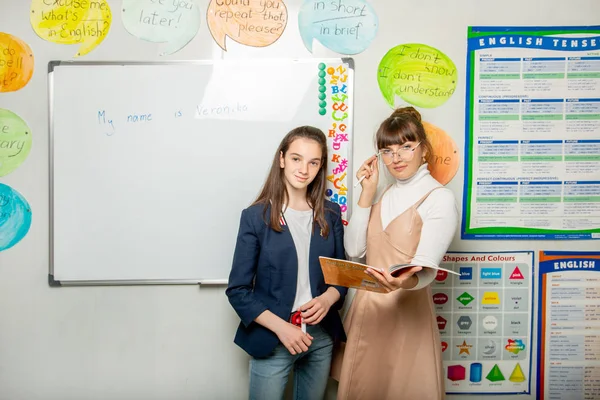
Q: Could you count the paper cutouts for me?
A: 9